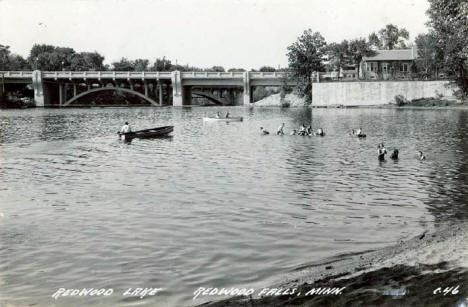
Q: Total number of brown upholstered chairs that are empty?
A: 0